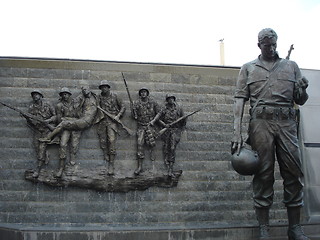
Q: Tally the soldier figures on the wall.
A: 6